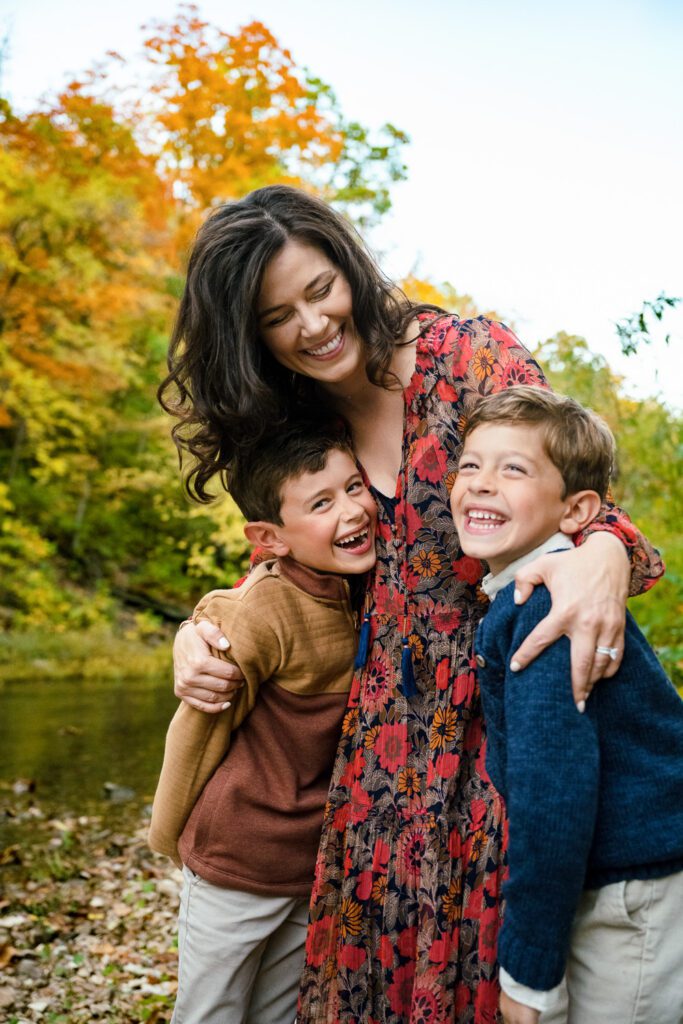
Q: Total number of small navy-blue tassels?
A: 2